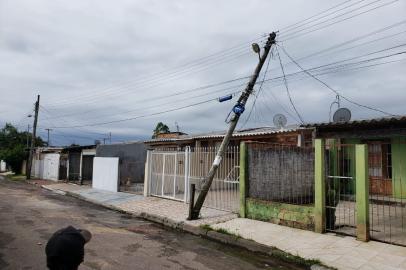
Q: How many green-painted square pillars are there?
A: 3